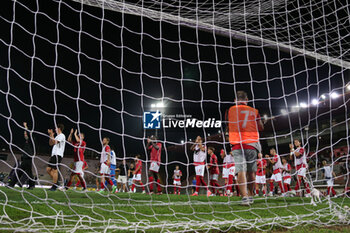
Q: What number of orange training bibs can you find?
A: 1